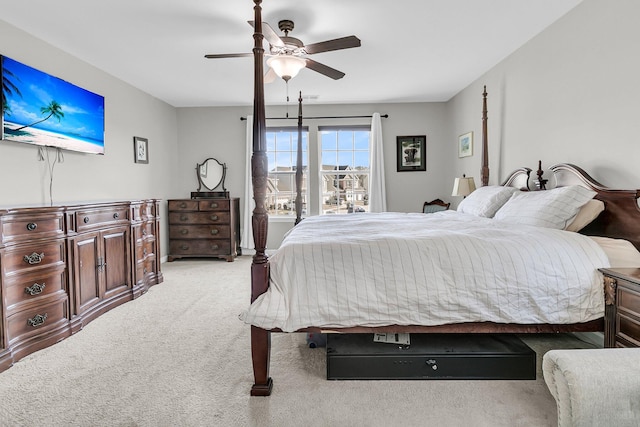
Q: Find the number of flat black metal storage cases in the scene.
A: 1